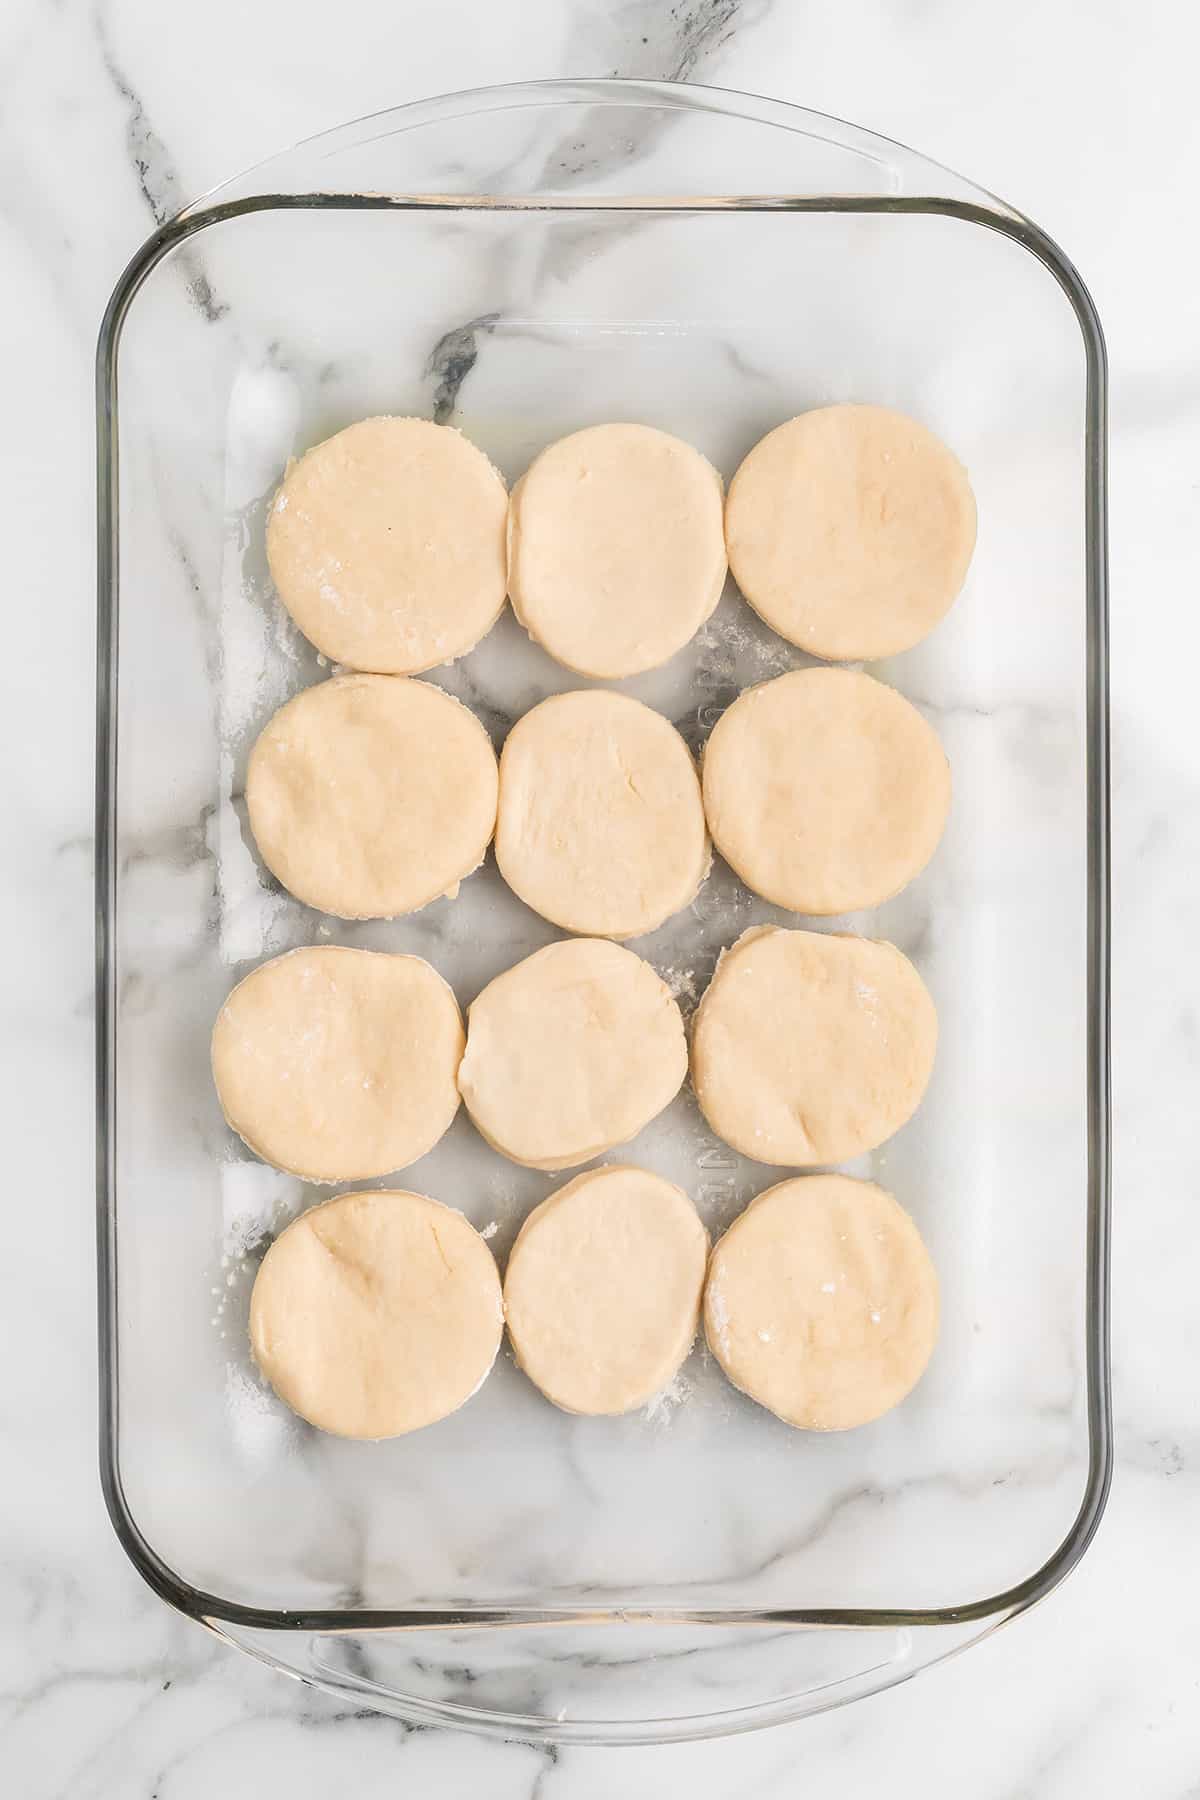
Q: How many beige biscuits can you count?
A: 12